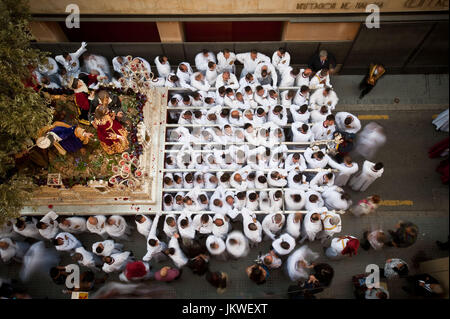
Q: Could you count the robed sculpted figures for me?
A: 4